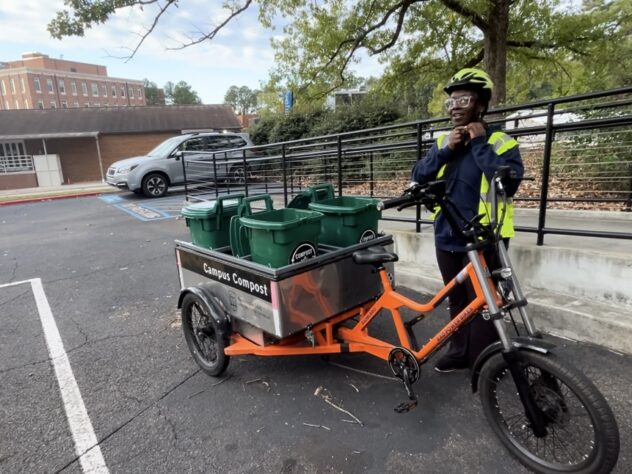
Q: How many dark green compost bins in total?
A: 3